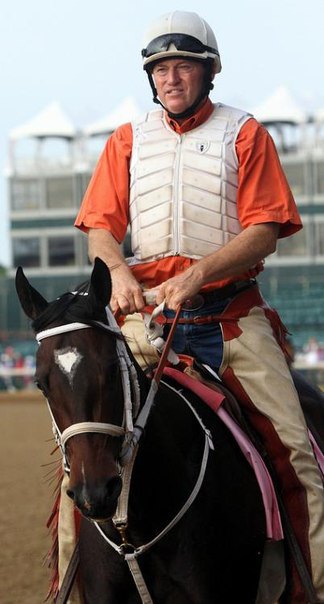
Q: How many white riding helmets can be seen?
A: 1